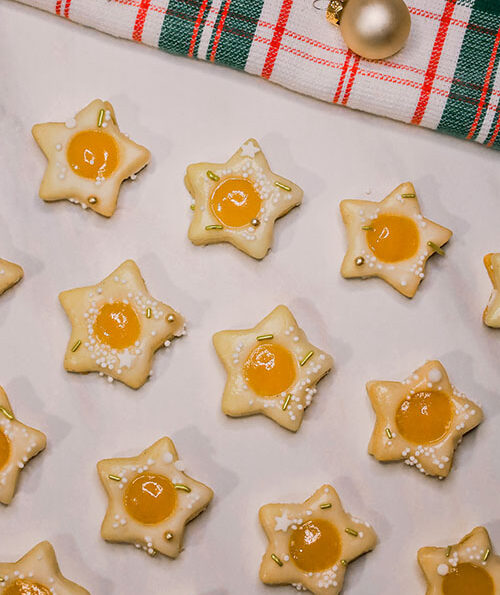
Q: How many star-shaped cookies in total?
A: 13